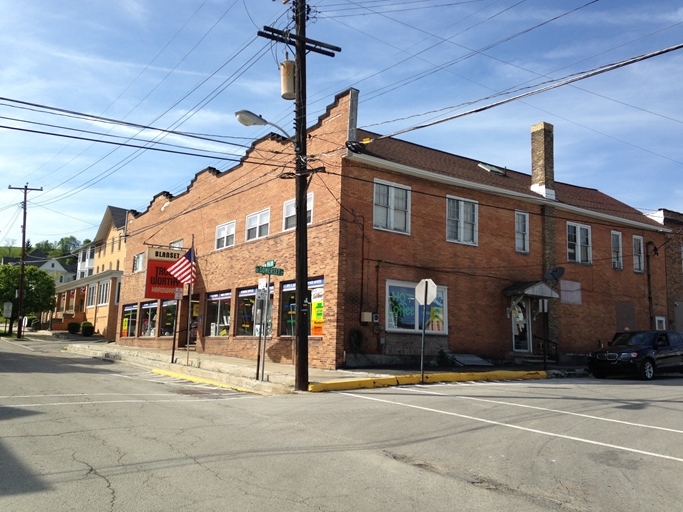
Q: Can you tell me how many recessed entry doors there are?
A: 1